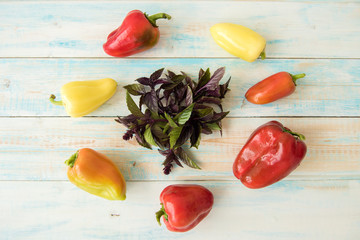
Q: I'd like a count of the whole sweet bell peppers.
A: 7